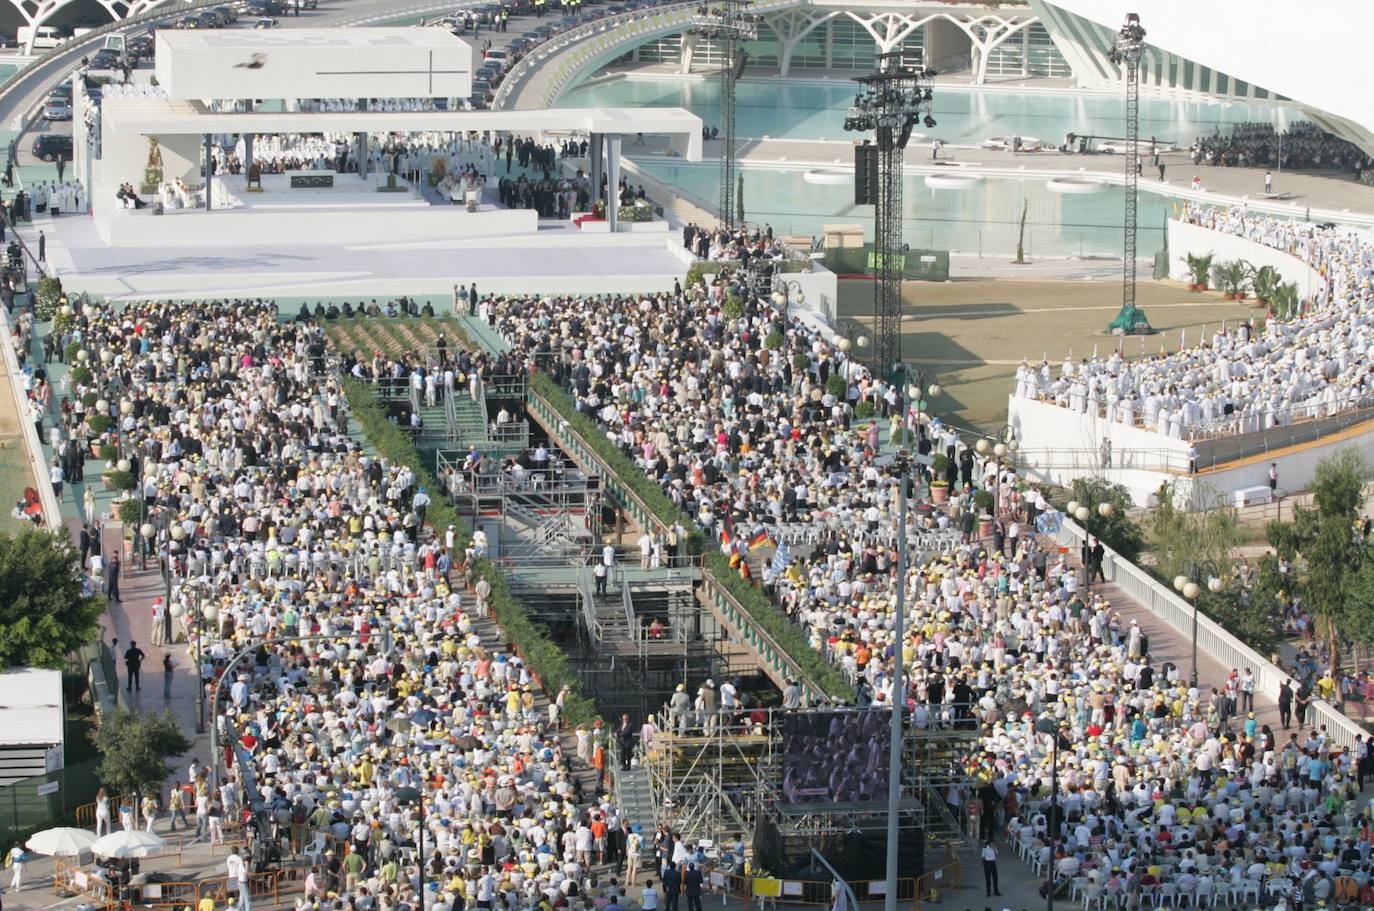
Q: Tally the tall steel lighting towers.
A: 3